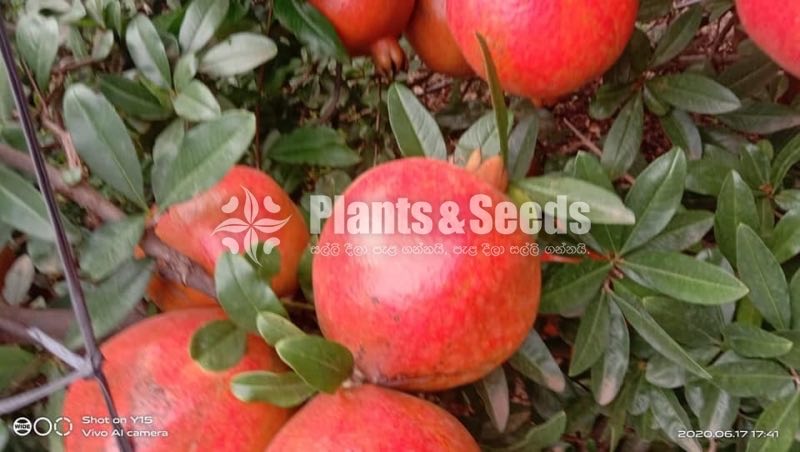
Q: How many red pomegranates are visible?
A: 8